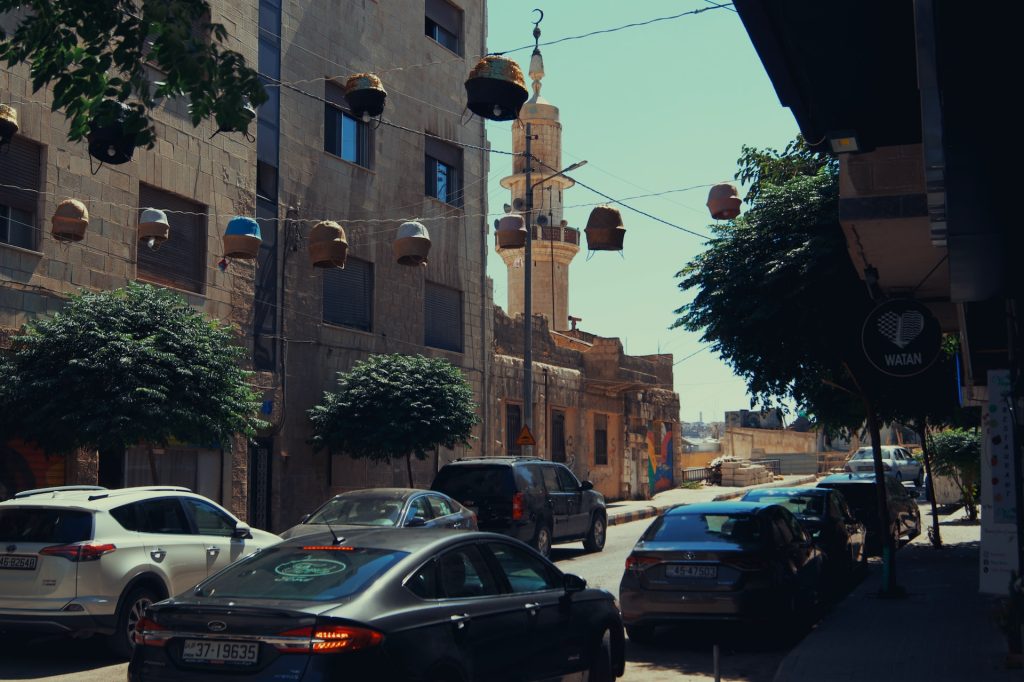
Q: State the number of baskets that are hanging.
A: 13